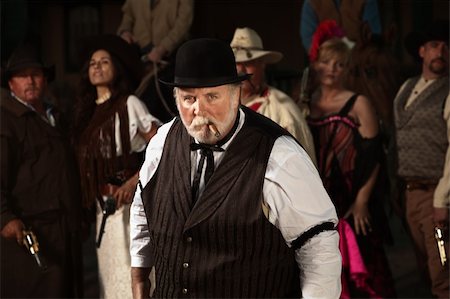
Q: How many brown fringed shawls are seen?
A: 1